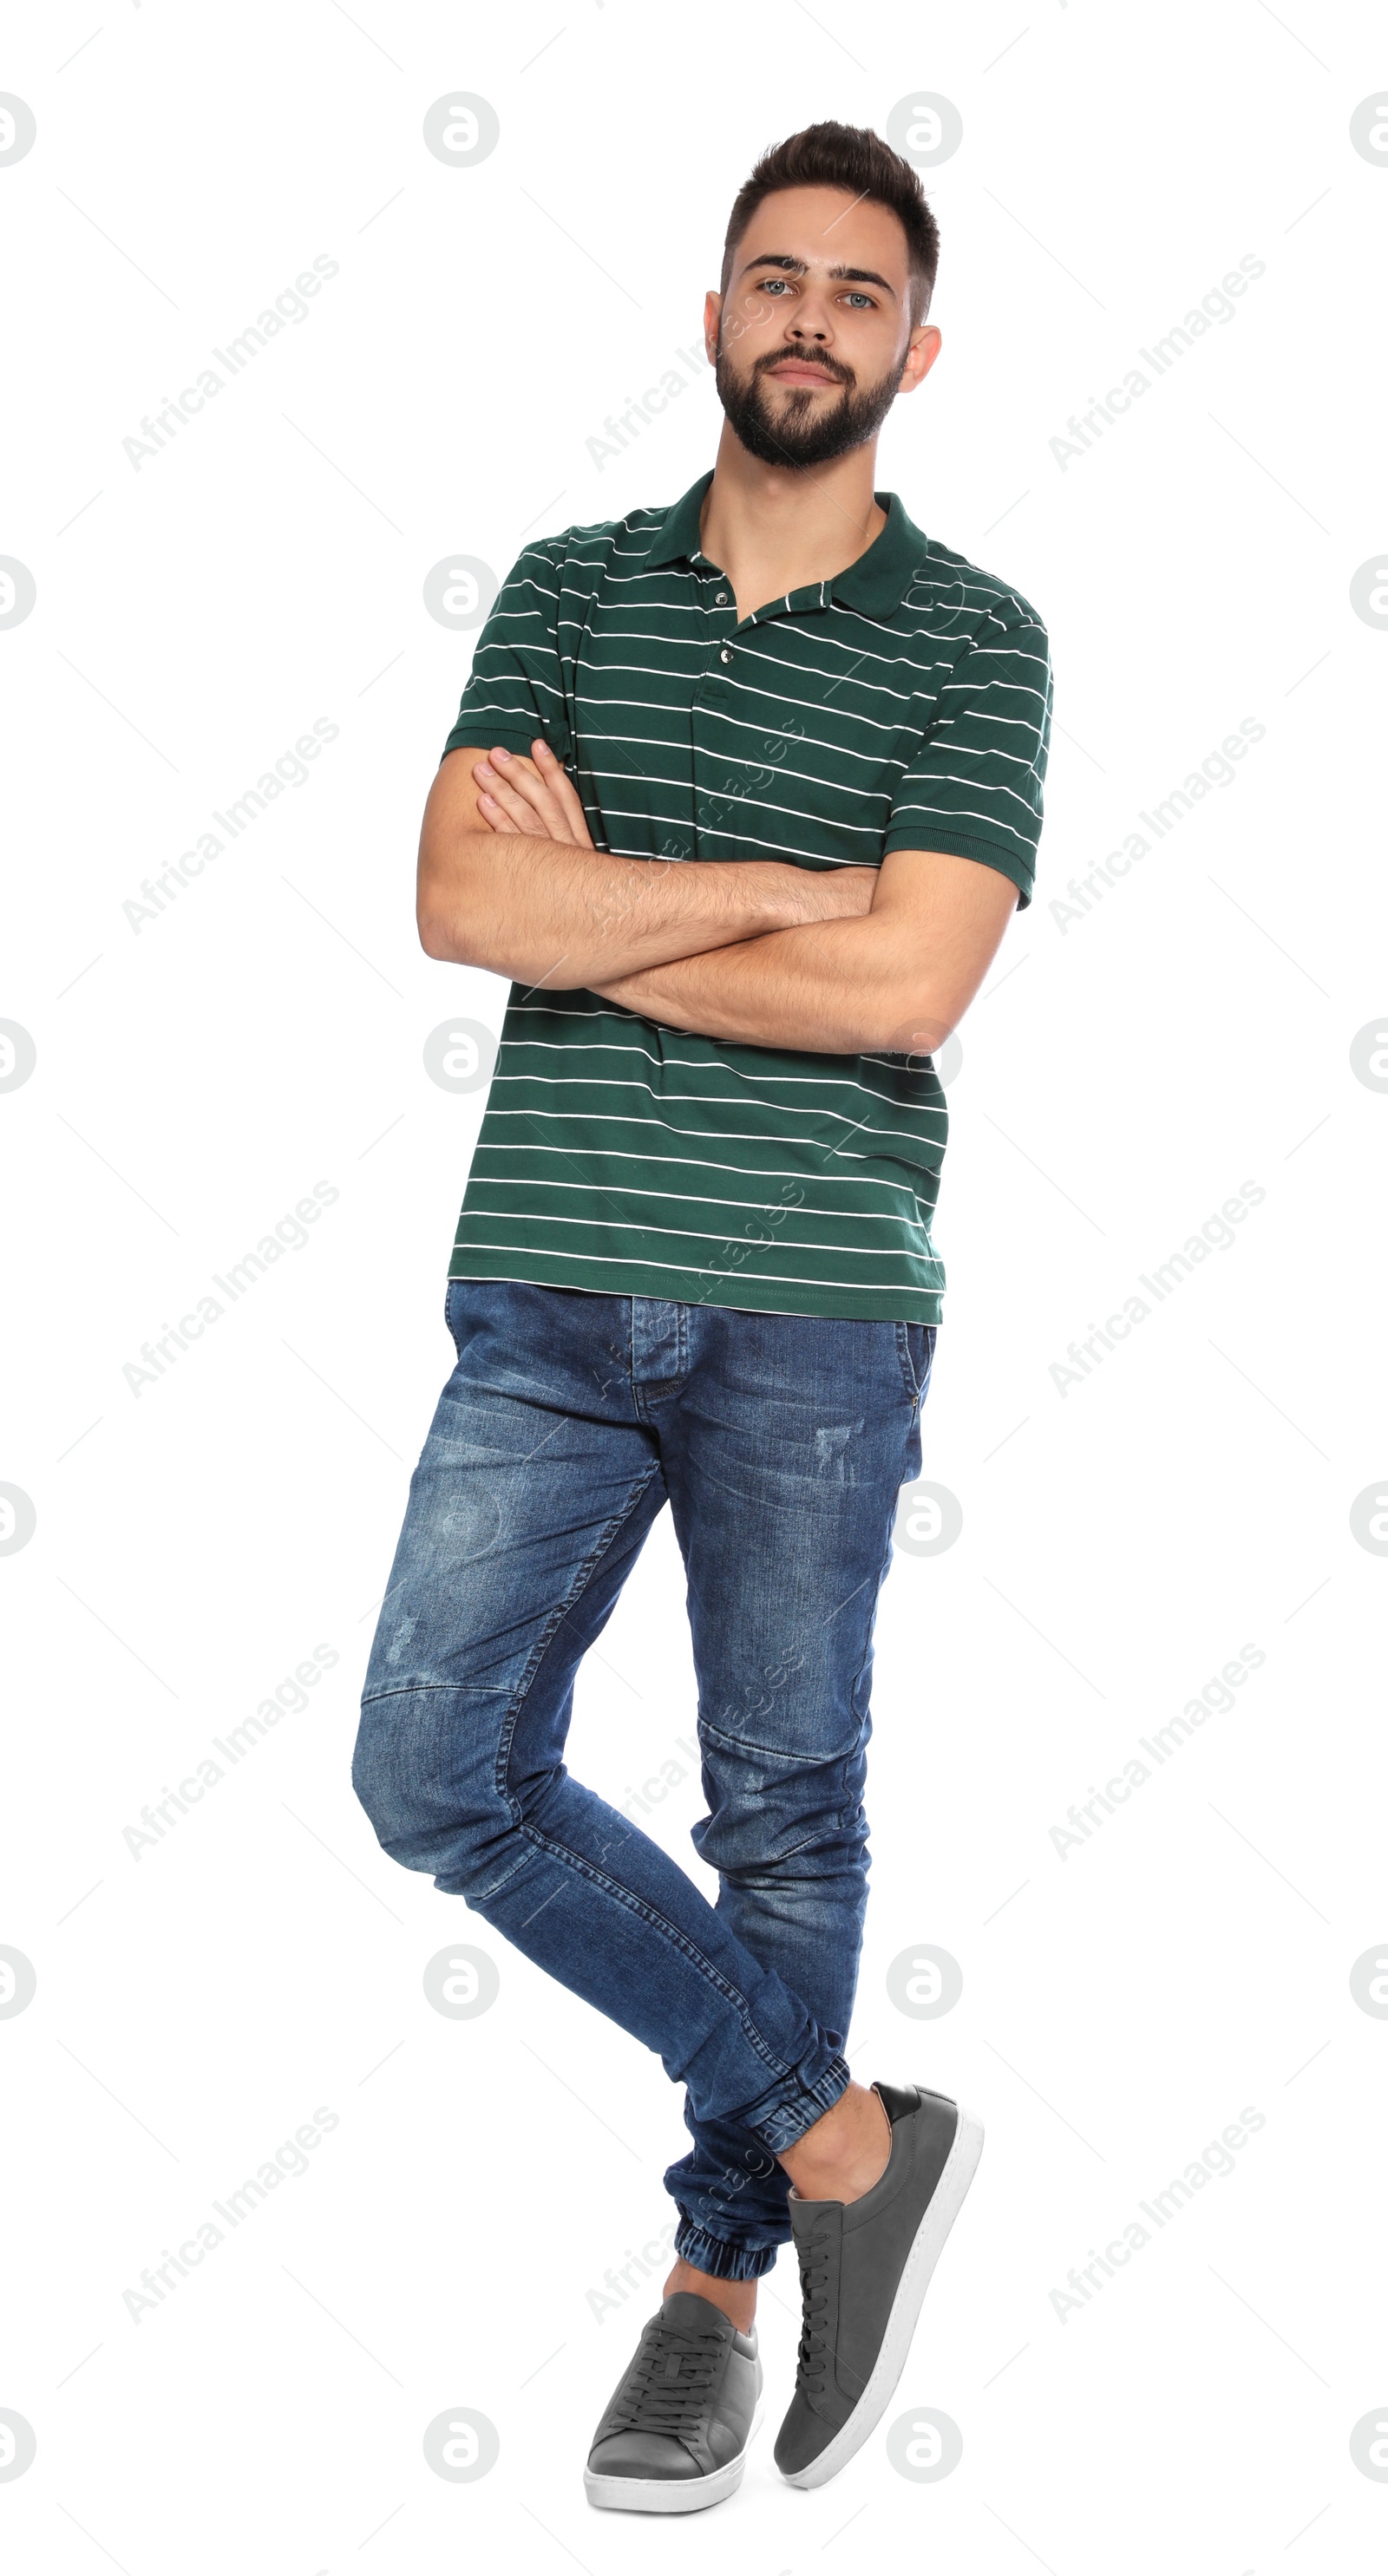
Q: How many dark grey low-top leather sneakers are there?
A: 2